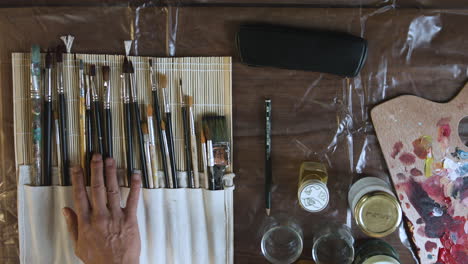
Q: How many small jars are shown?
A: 5